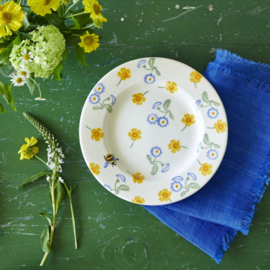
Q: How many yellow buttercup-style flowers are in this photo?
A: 14